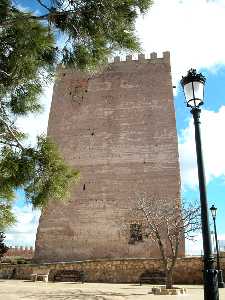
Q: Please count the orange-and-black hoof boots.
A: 0